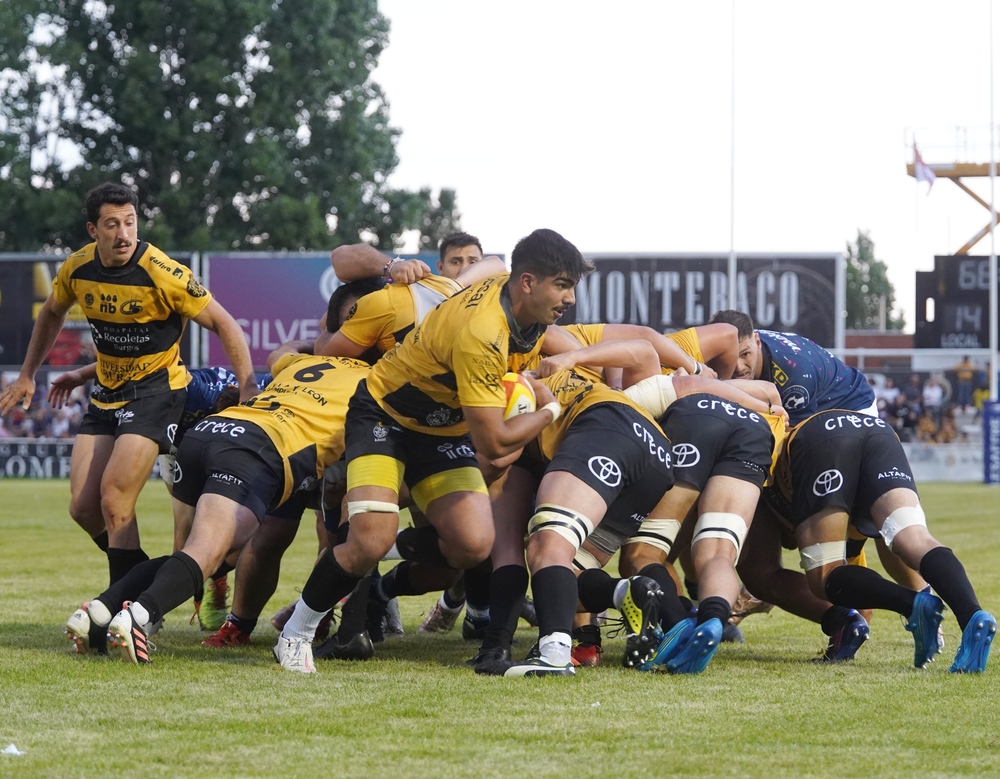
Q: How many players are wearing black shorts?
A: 6